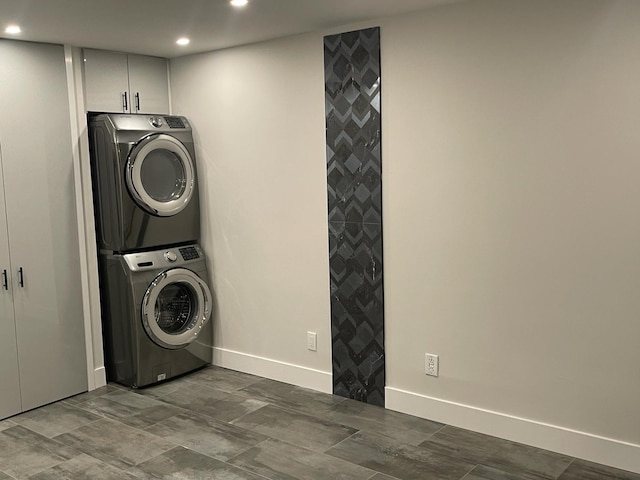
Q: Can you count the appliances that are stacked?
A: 2